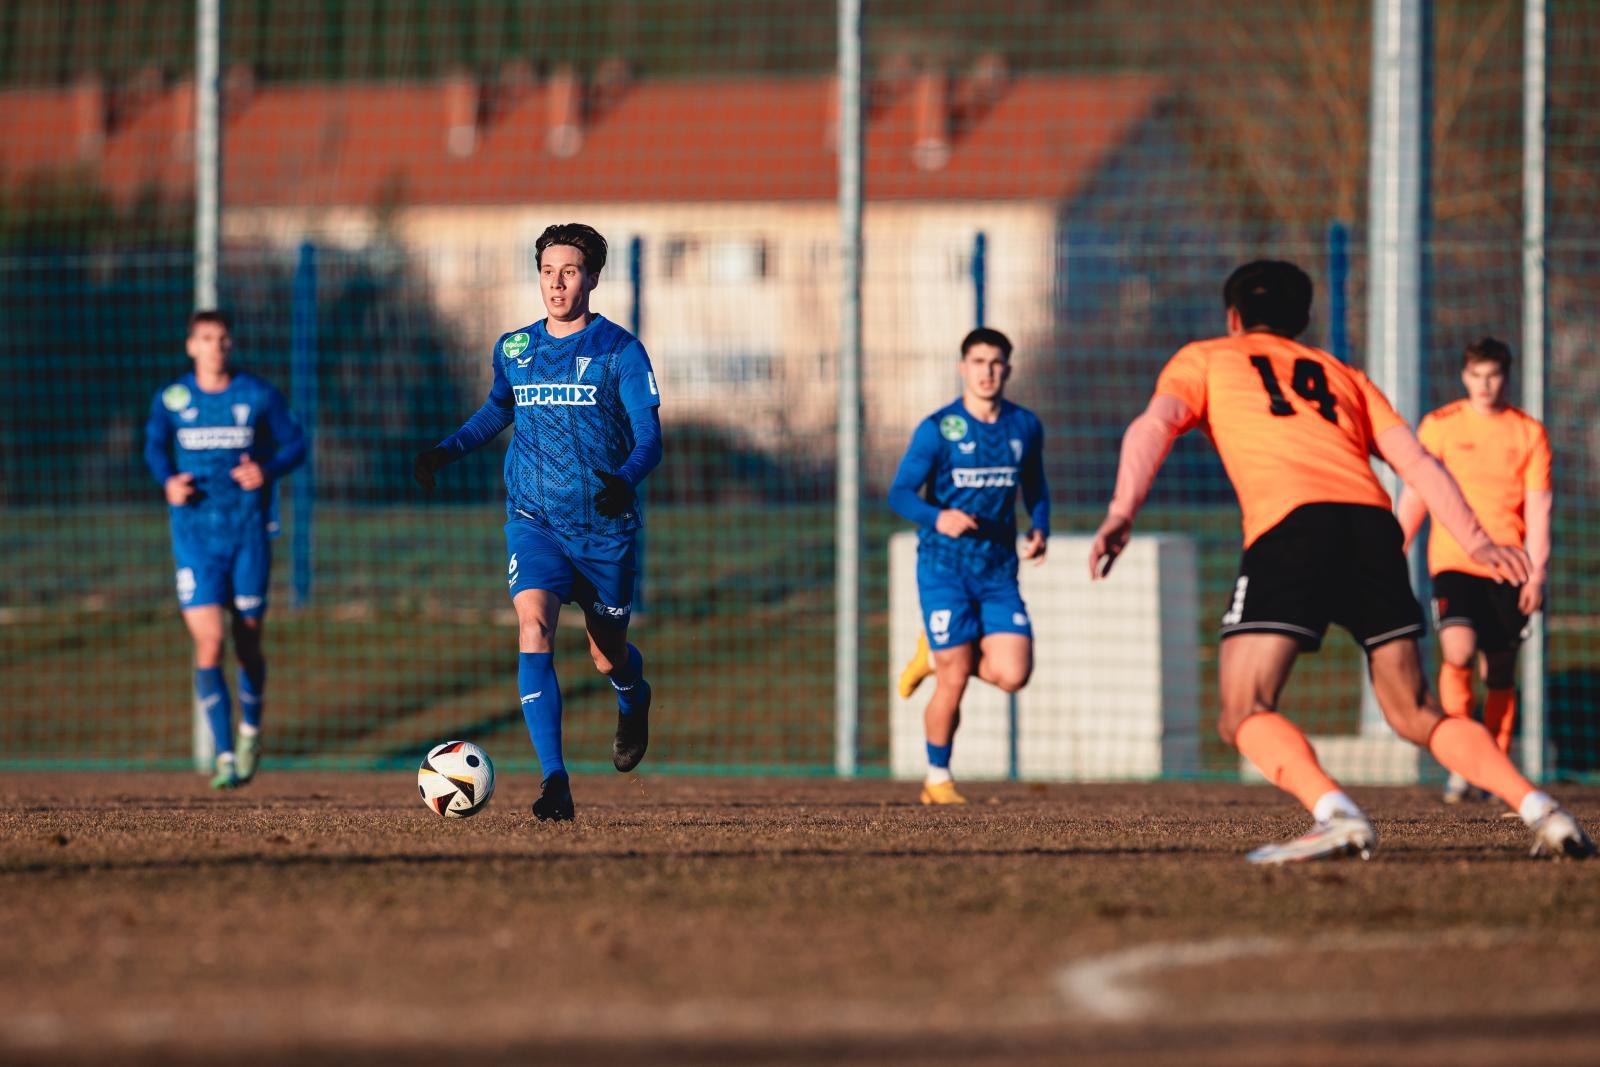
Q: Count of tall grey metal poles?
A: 4